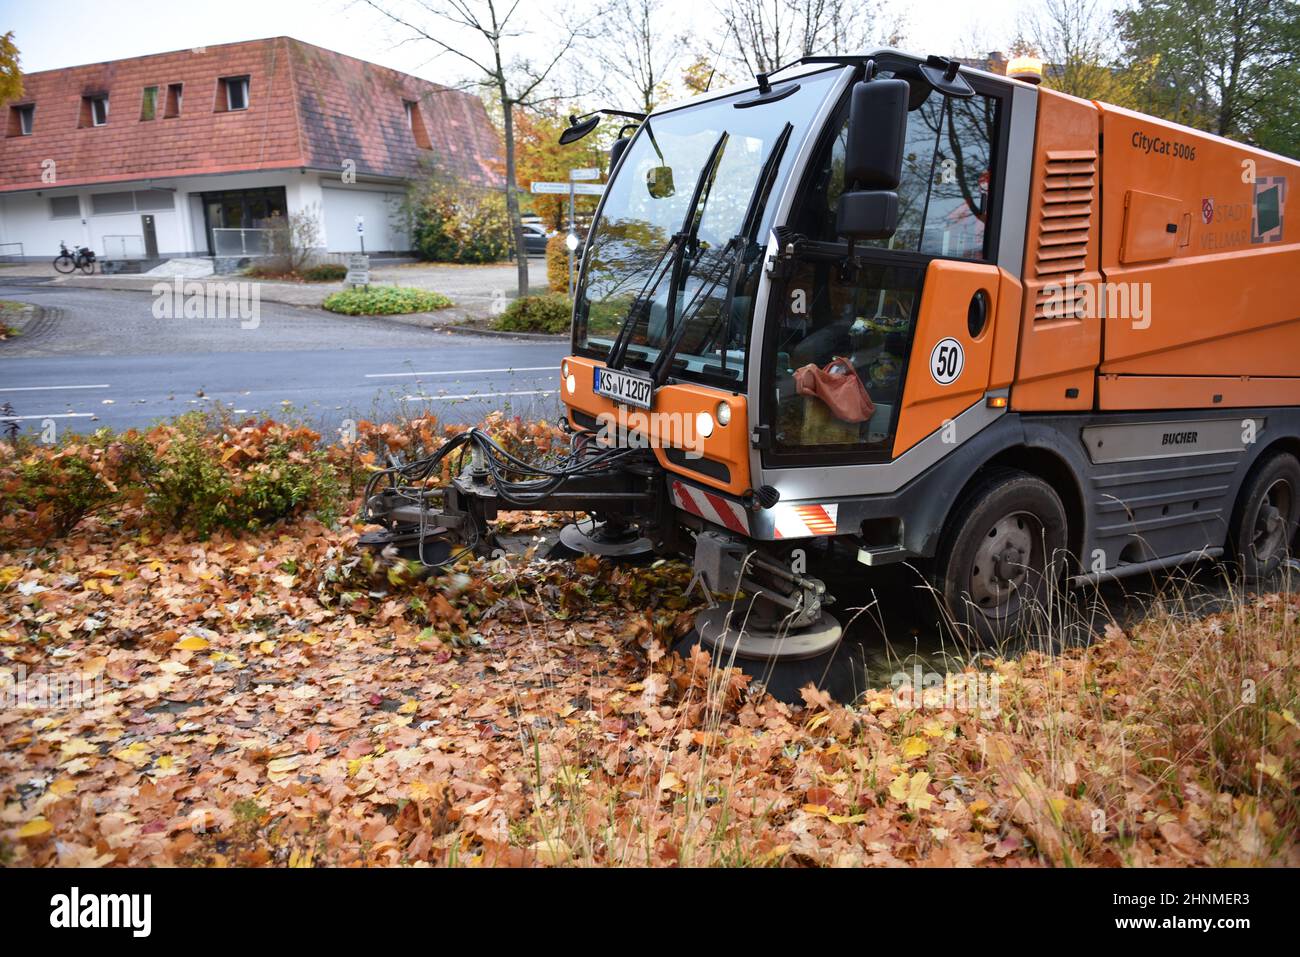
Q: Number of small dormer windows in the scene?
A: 6